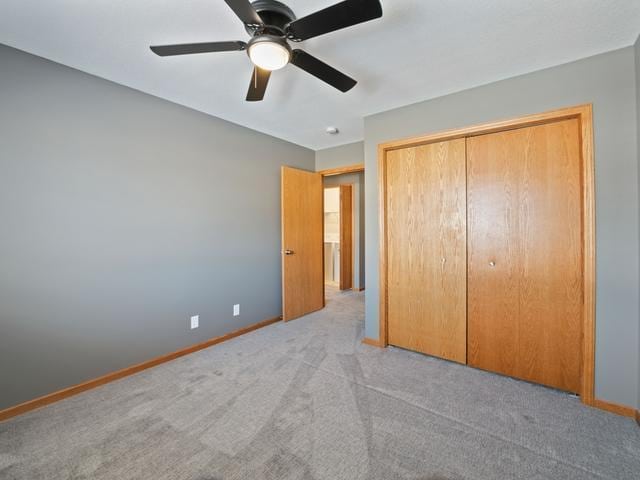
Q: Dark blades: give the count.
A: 5